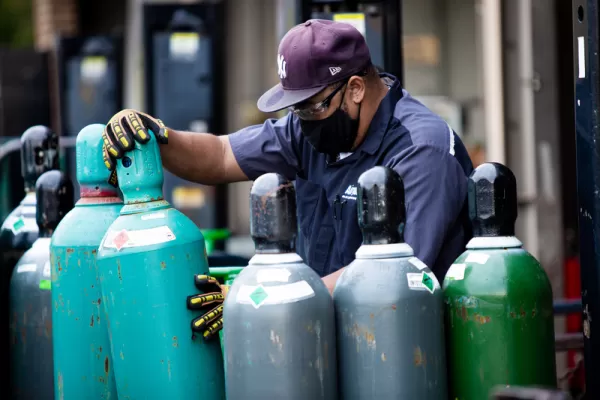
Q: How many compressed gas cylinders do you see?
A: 7